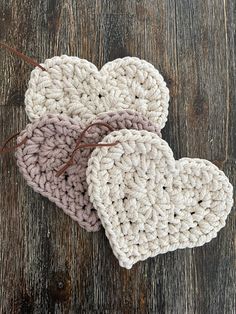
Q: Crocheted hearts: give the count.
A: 3